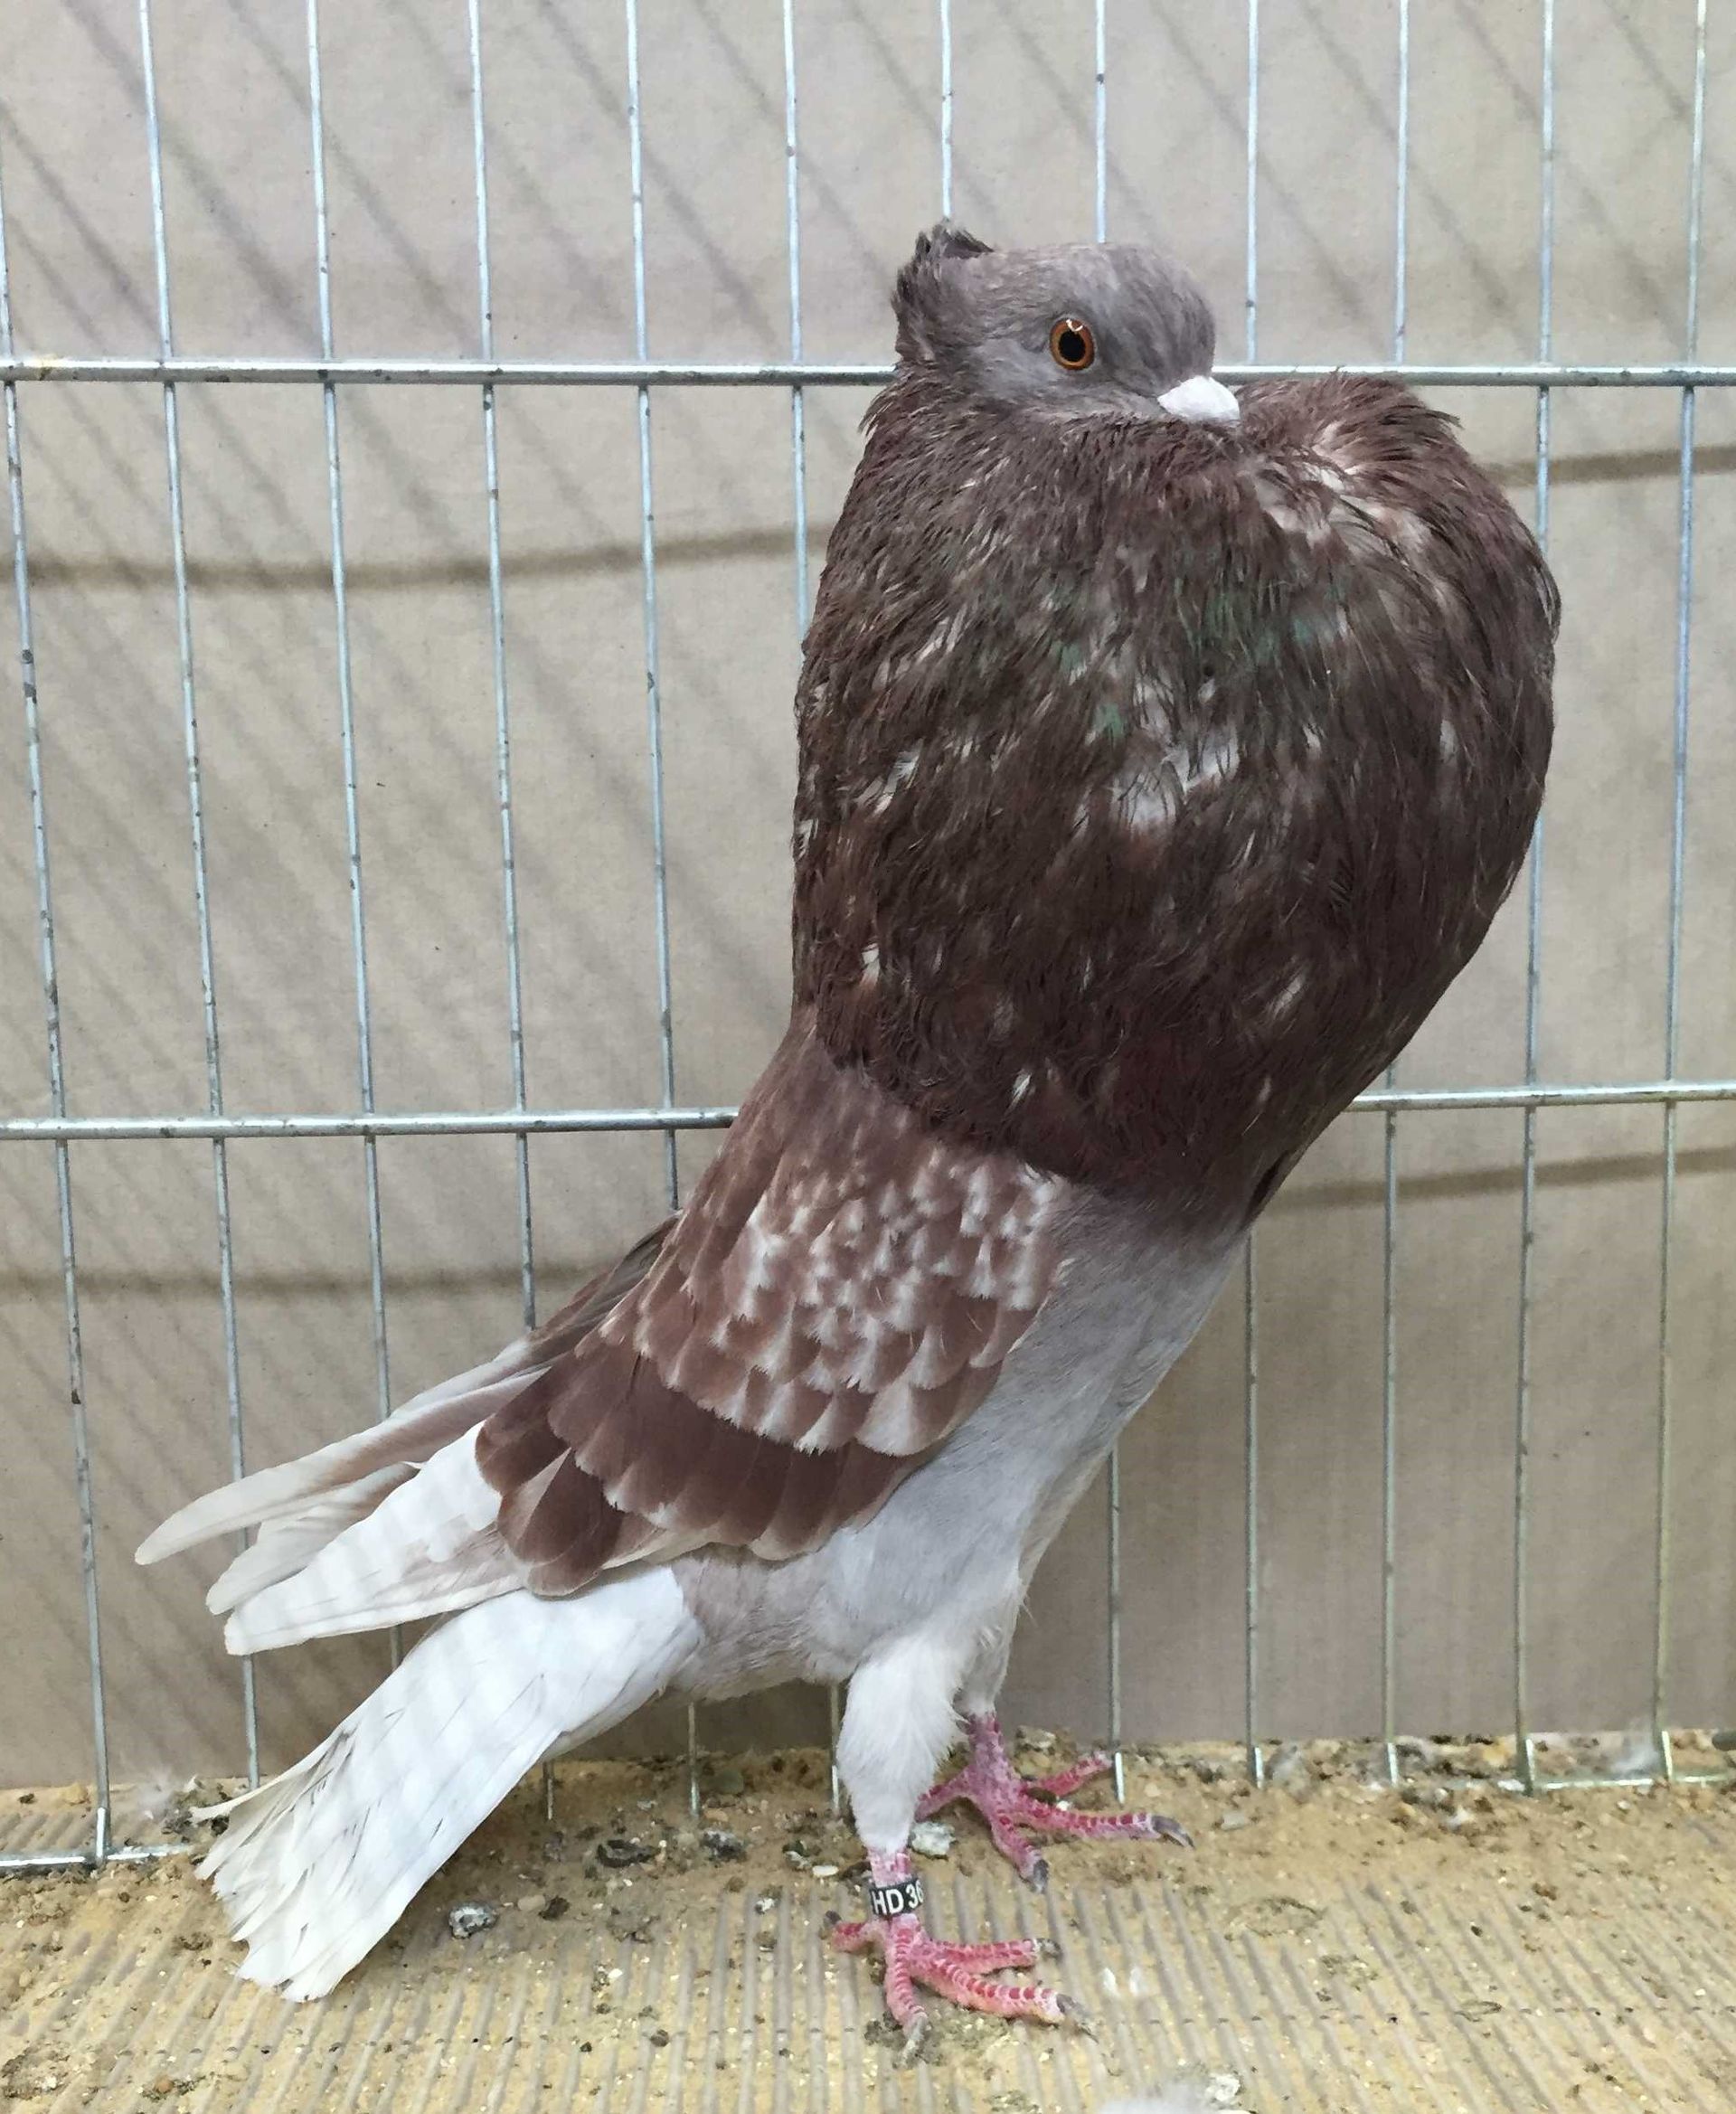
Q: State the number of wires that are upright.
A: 12